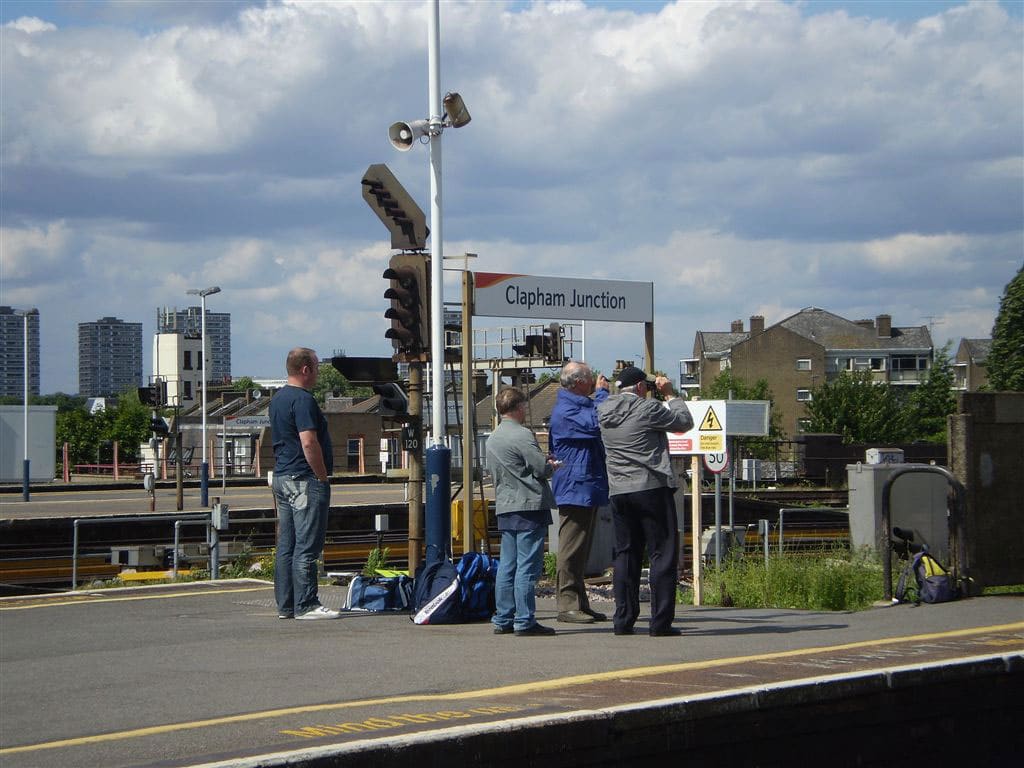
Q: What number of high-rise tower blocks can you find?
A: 3